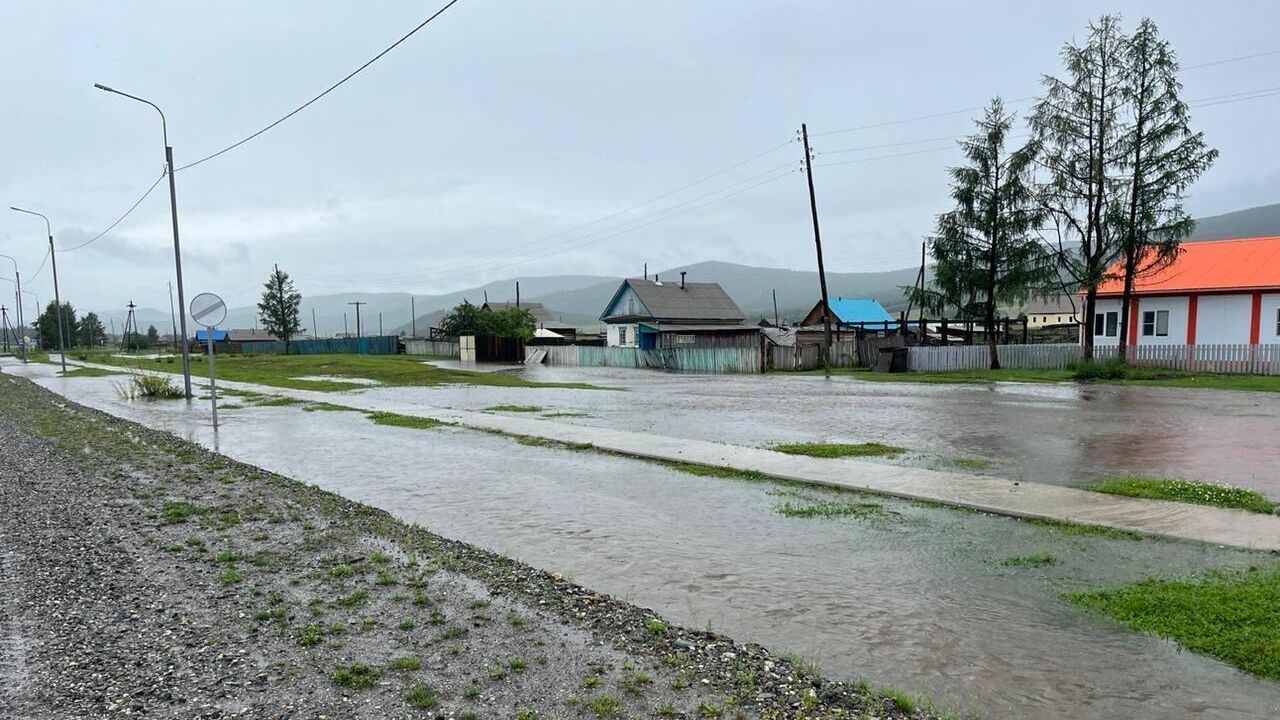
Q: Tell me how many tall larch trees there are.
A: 3